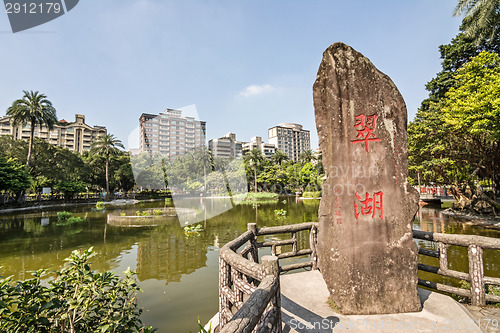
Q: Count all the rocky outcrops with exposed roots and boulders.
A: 1